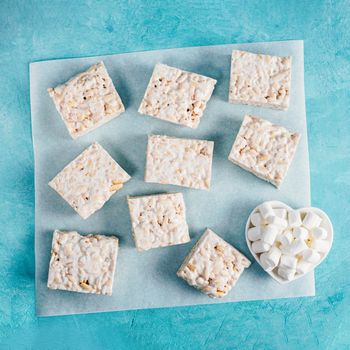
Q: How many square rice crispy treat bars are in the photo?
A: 9